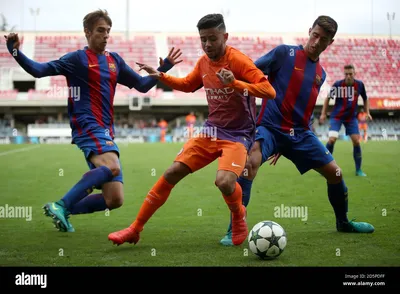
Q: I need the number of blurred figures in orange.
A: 3